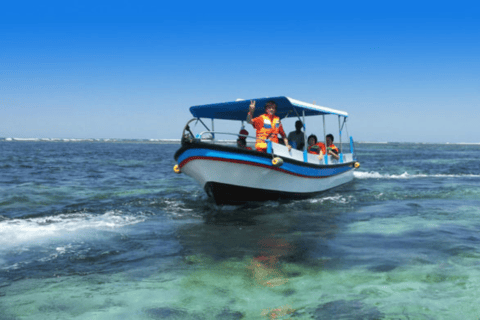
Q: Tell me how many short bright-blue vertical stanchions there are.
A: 5